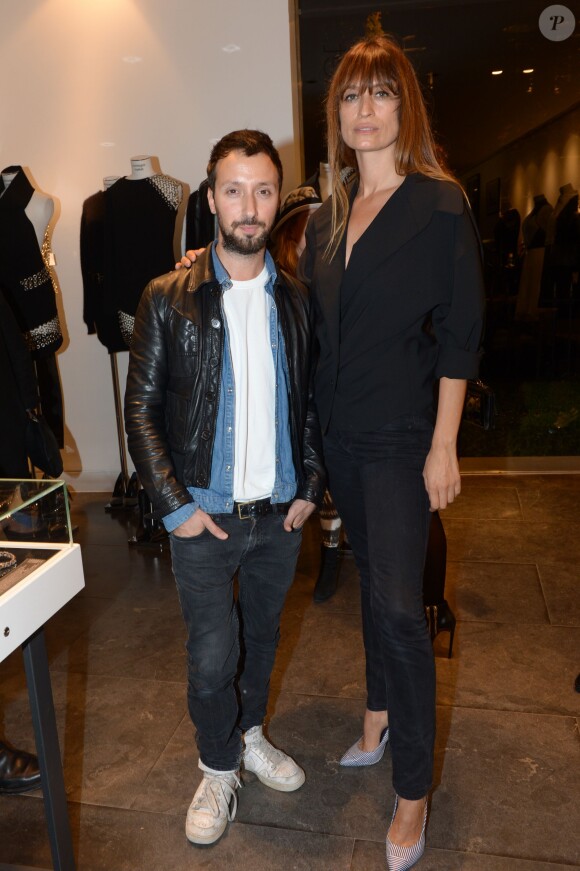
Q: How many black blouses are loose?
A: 1